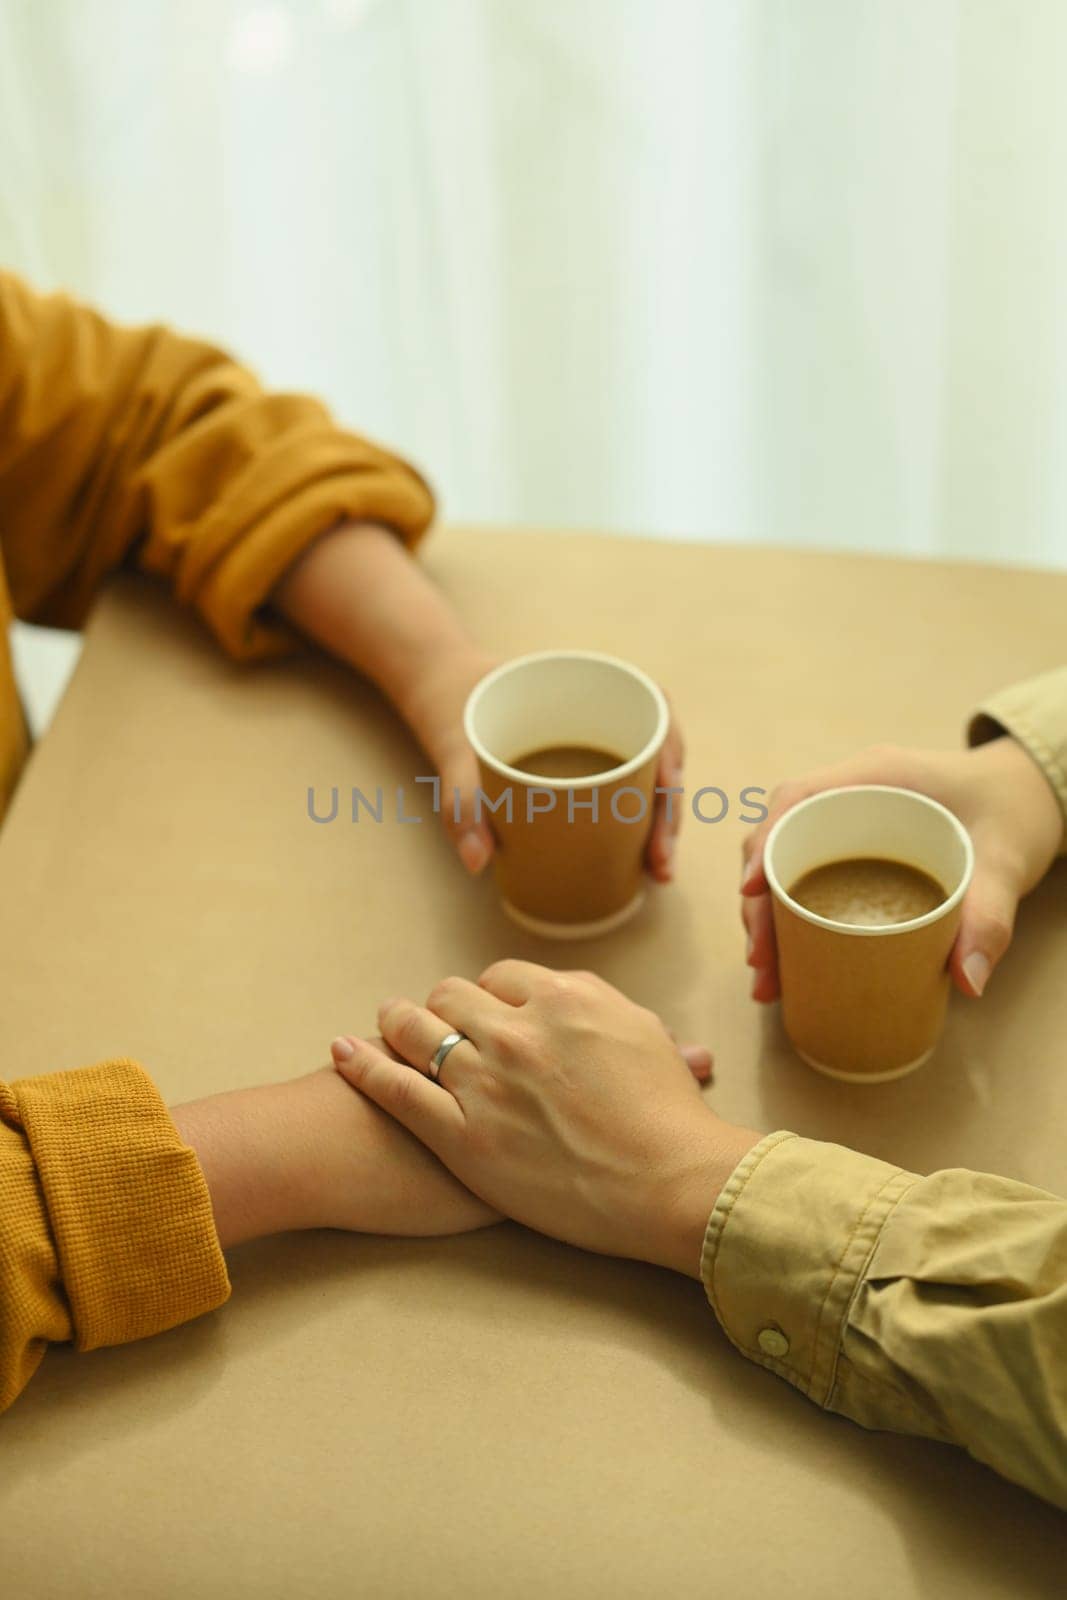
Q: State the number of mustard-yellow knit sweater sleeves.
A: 2